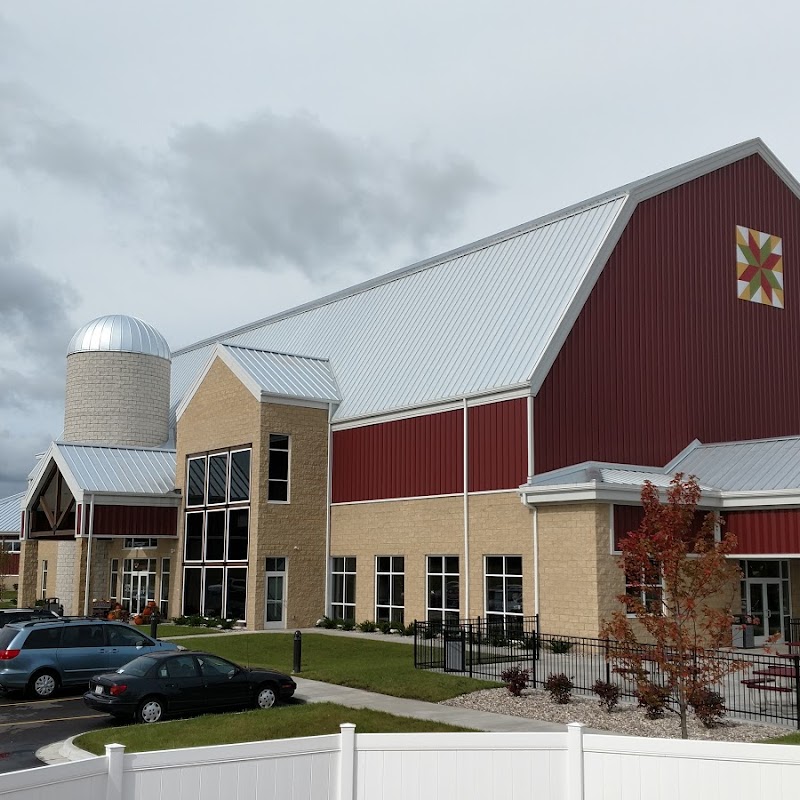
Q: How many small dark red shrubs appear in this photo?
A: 5